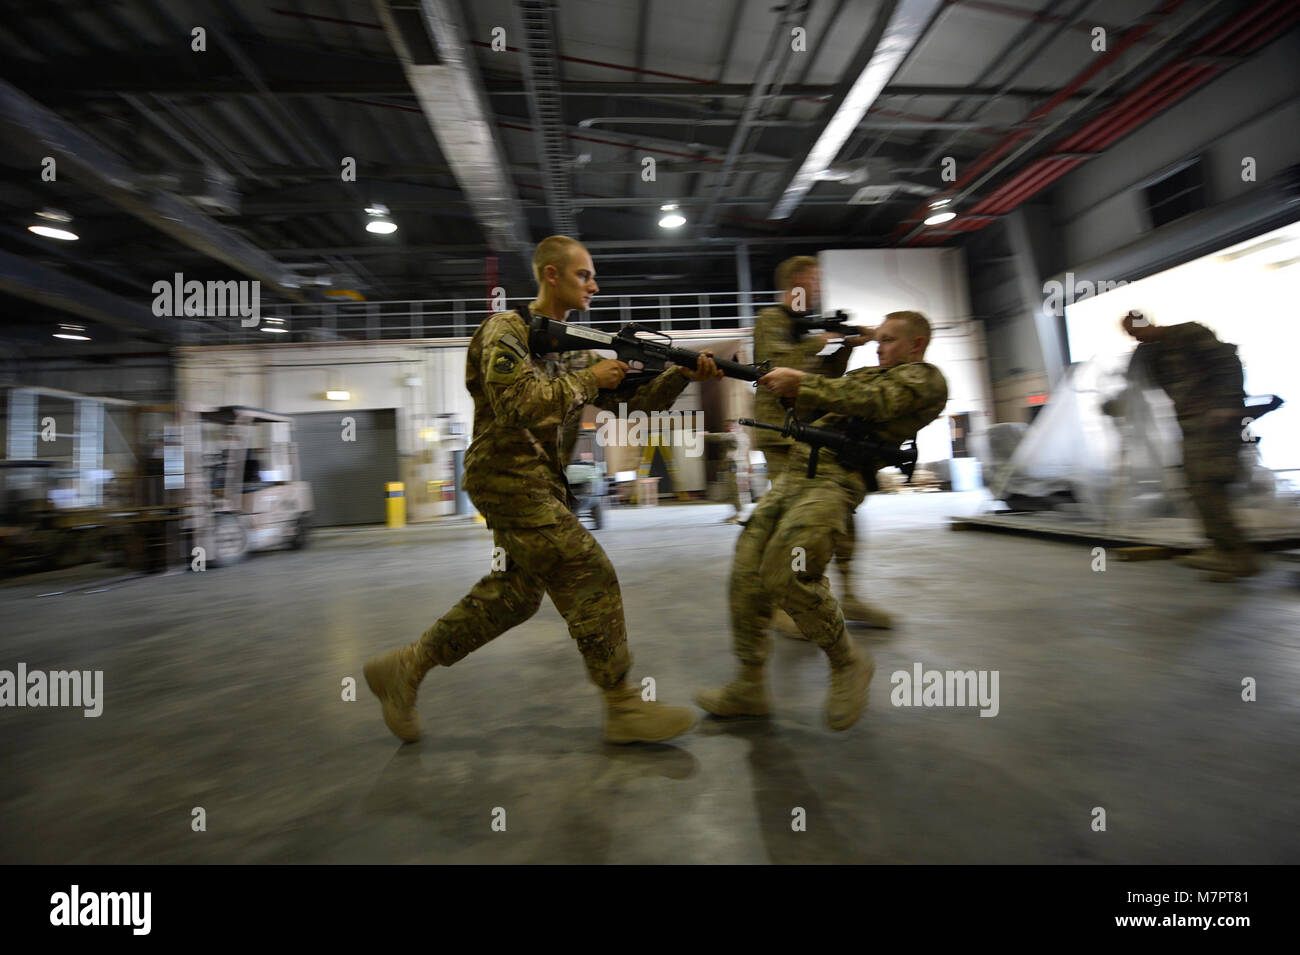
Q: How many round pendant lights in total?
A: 6